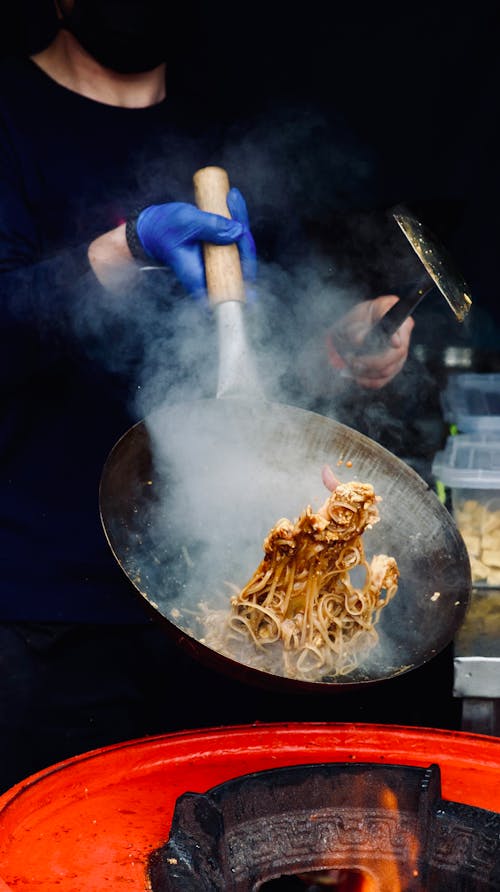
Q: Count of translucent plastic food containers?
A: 2